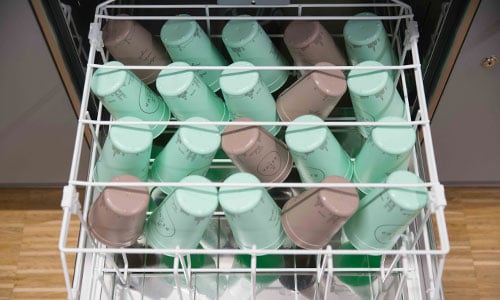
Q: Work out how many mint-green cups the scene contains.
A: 14